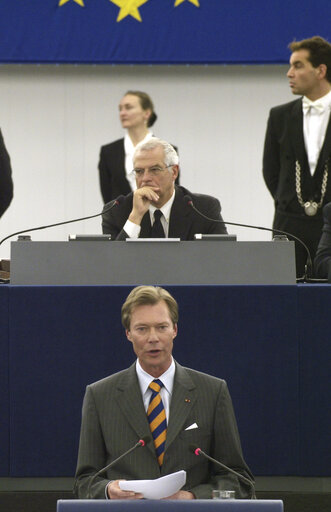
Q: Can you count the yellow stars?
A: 3